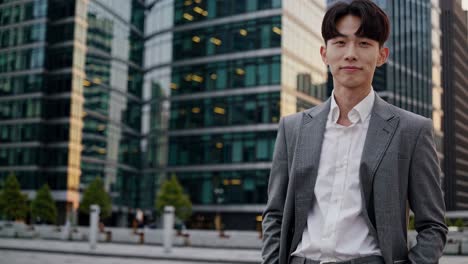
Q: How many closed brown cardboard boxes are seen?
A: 0